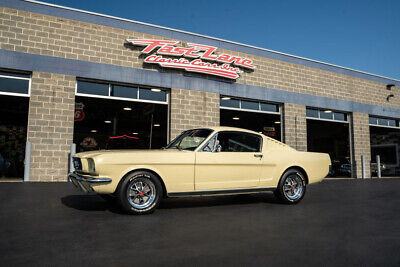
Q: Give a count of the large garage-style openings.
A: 5